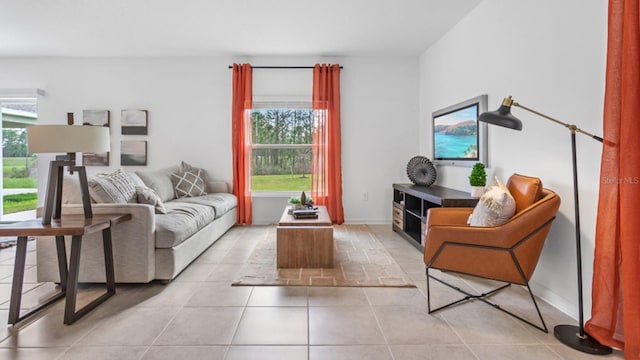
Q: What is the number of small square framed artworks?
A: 4